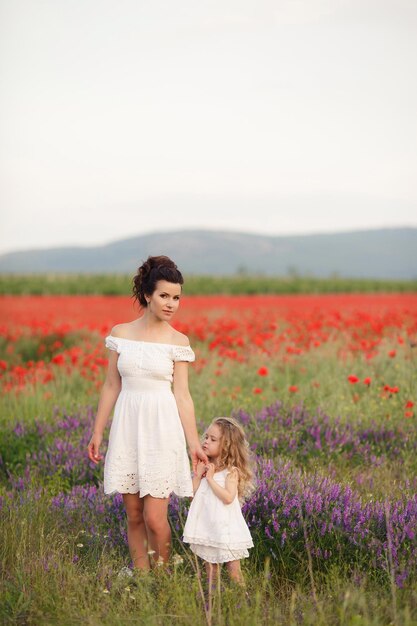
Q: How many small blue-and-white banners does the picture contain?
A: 0